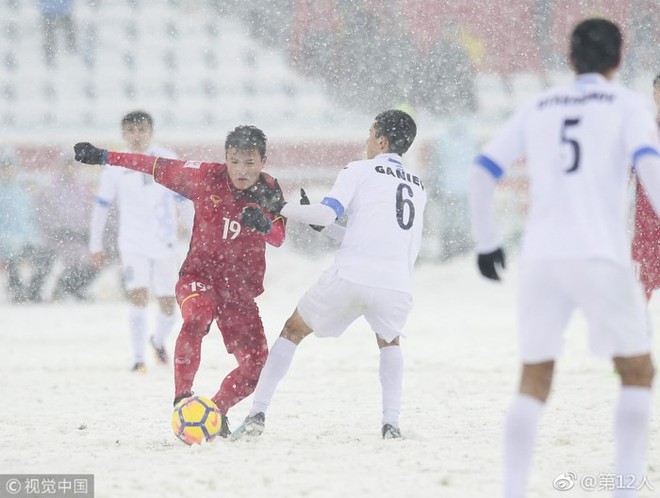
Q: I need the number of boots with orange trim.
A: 2